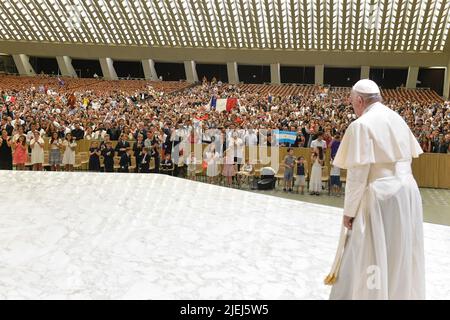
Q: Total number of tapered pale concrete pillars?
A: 10